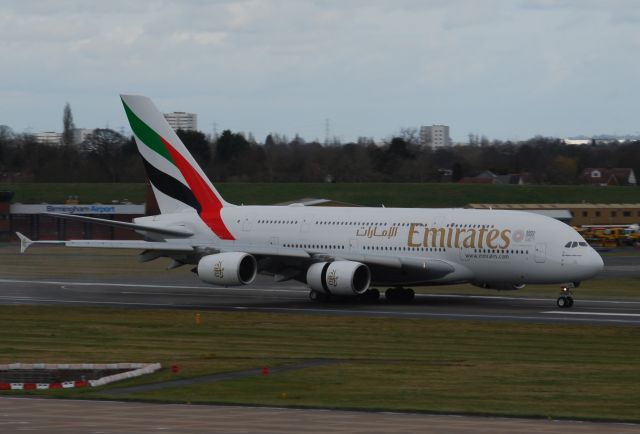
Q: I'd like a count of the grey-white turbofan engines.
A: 2